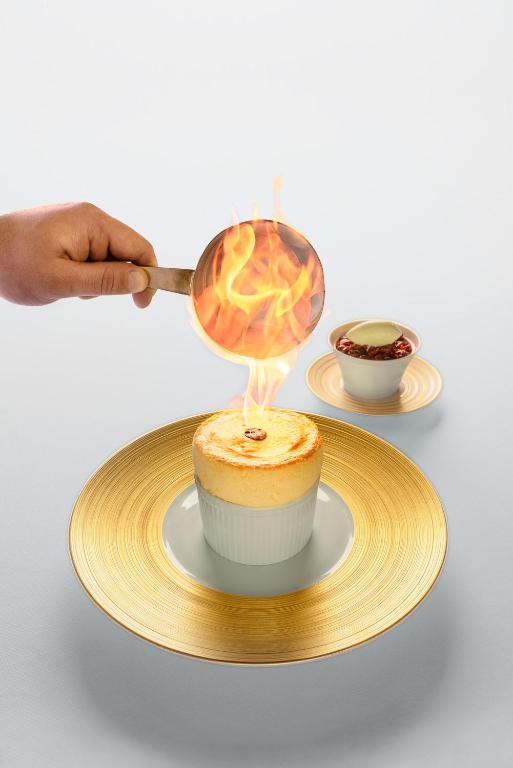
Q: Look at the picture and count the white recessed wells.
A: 1